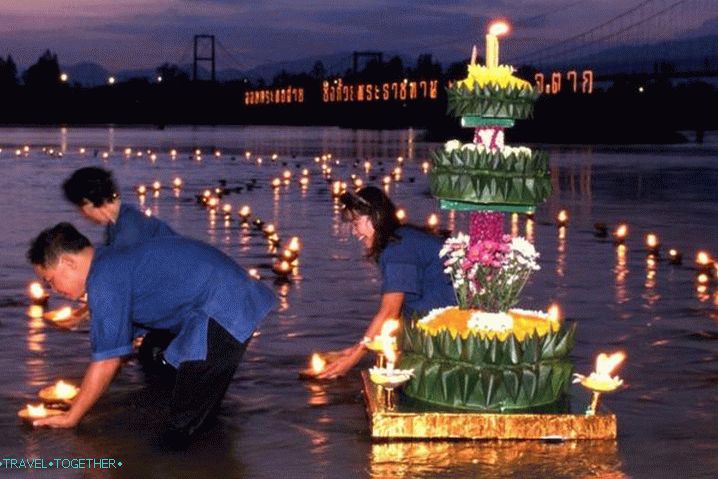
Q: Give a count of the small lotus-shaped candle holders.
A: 3